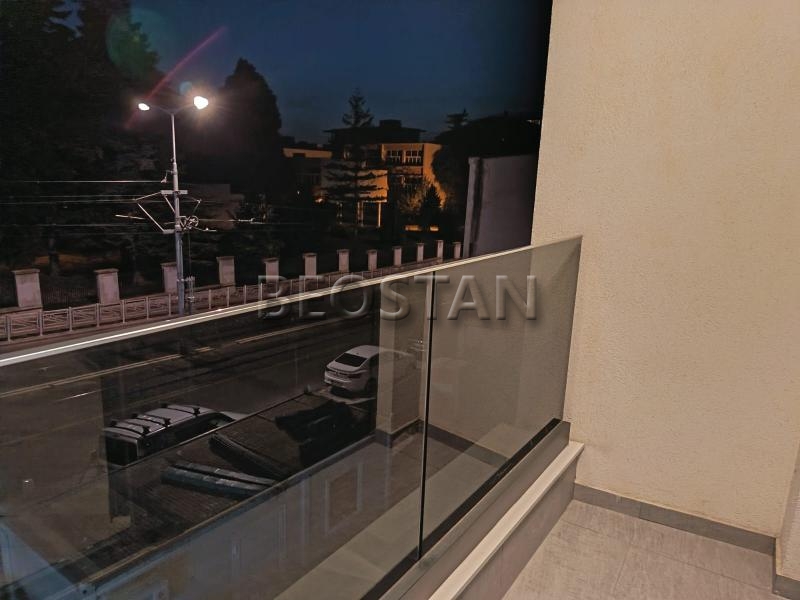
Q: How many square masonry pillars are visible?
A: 12